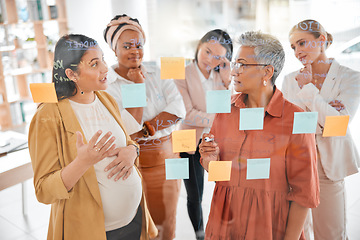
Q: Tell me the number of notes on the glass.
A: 11